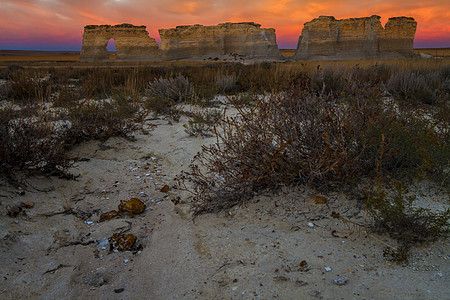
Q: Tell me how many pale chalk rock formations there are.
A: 3